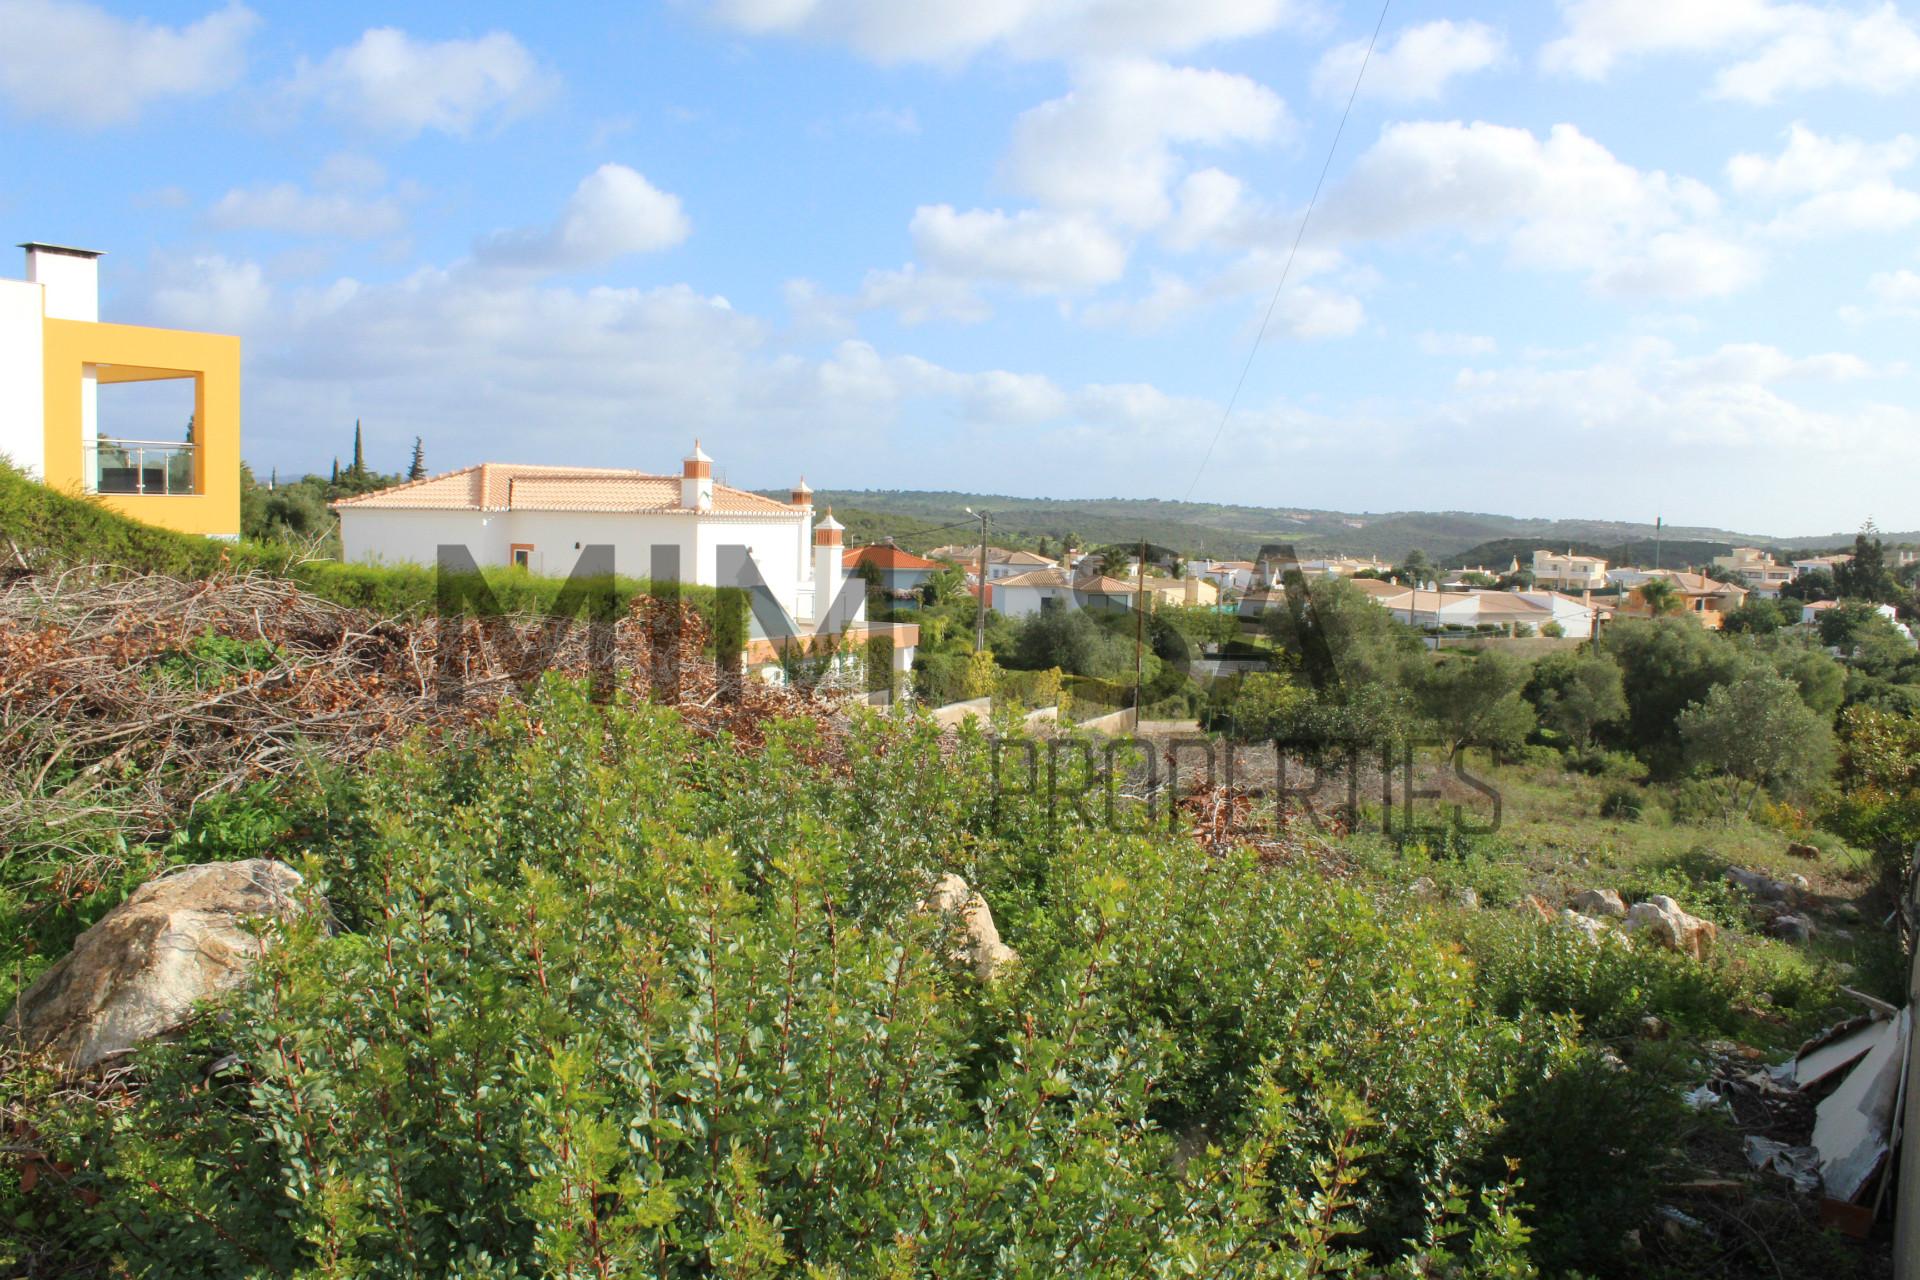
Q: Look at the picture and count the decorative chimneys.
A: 3